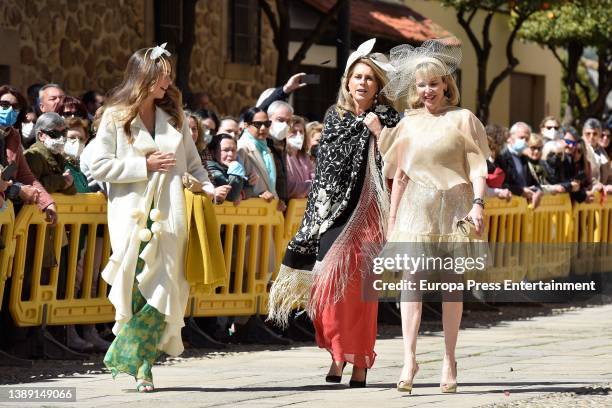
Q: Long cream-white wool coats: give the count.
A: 1